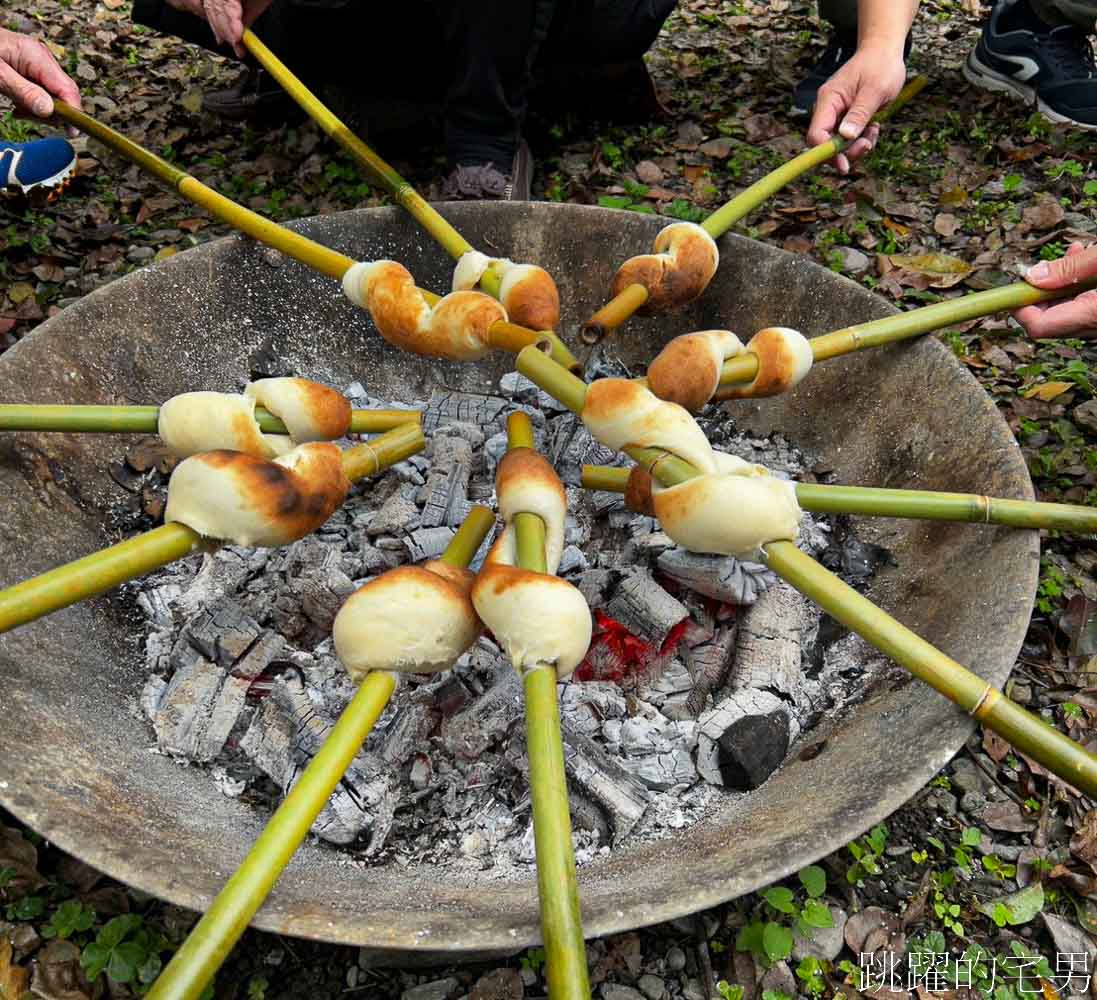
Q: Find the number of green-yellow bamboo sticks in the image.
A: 10